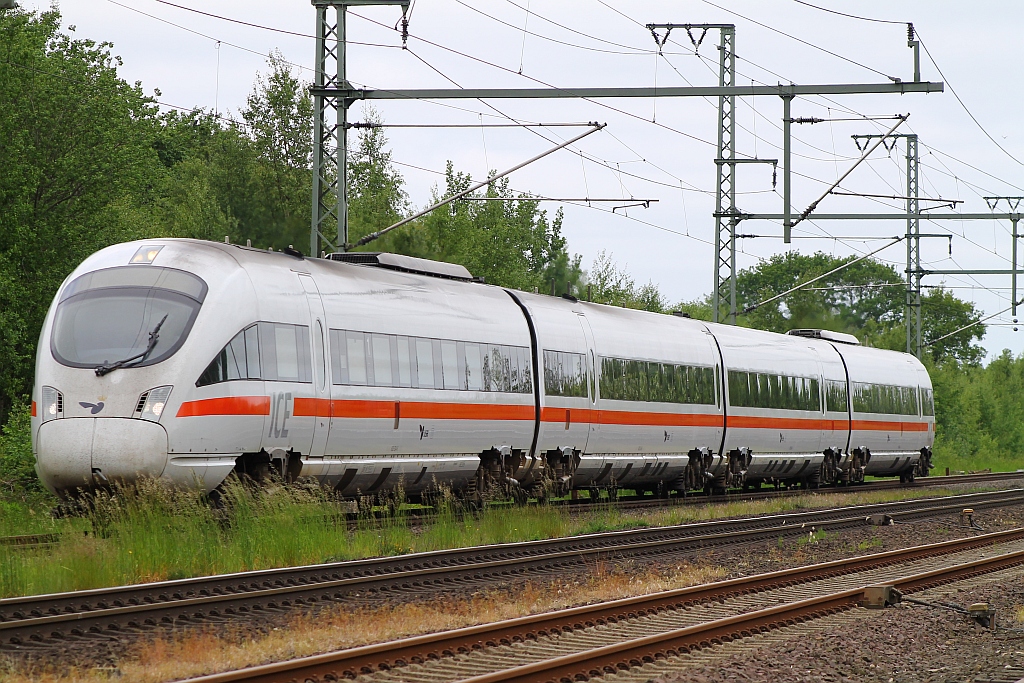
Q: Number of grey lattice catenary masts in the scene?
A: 3